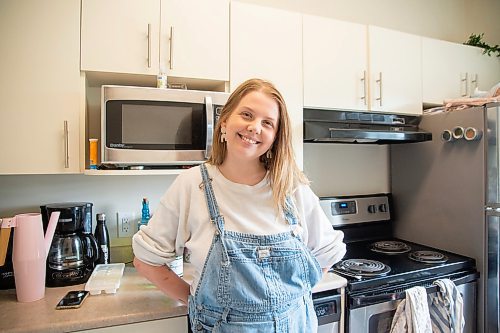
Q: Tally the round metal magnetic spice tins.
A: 3